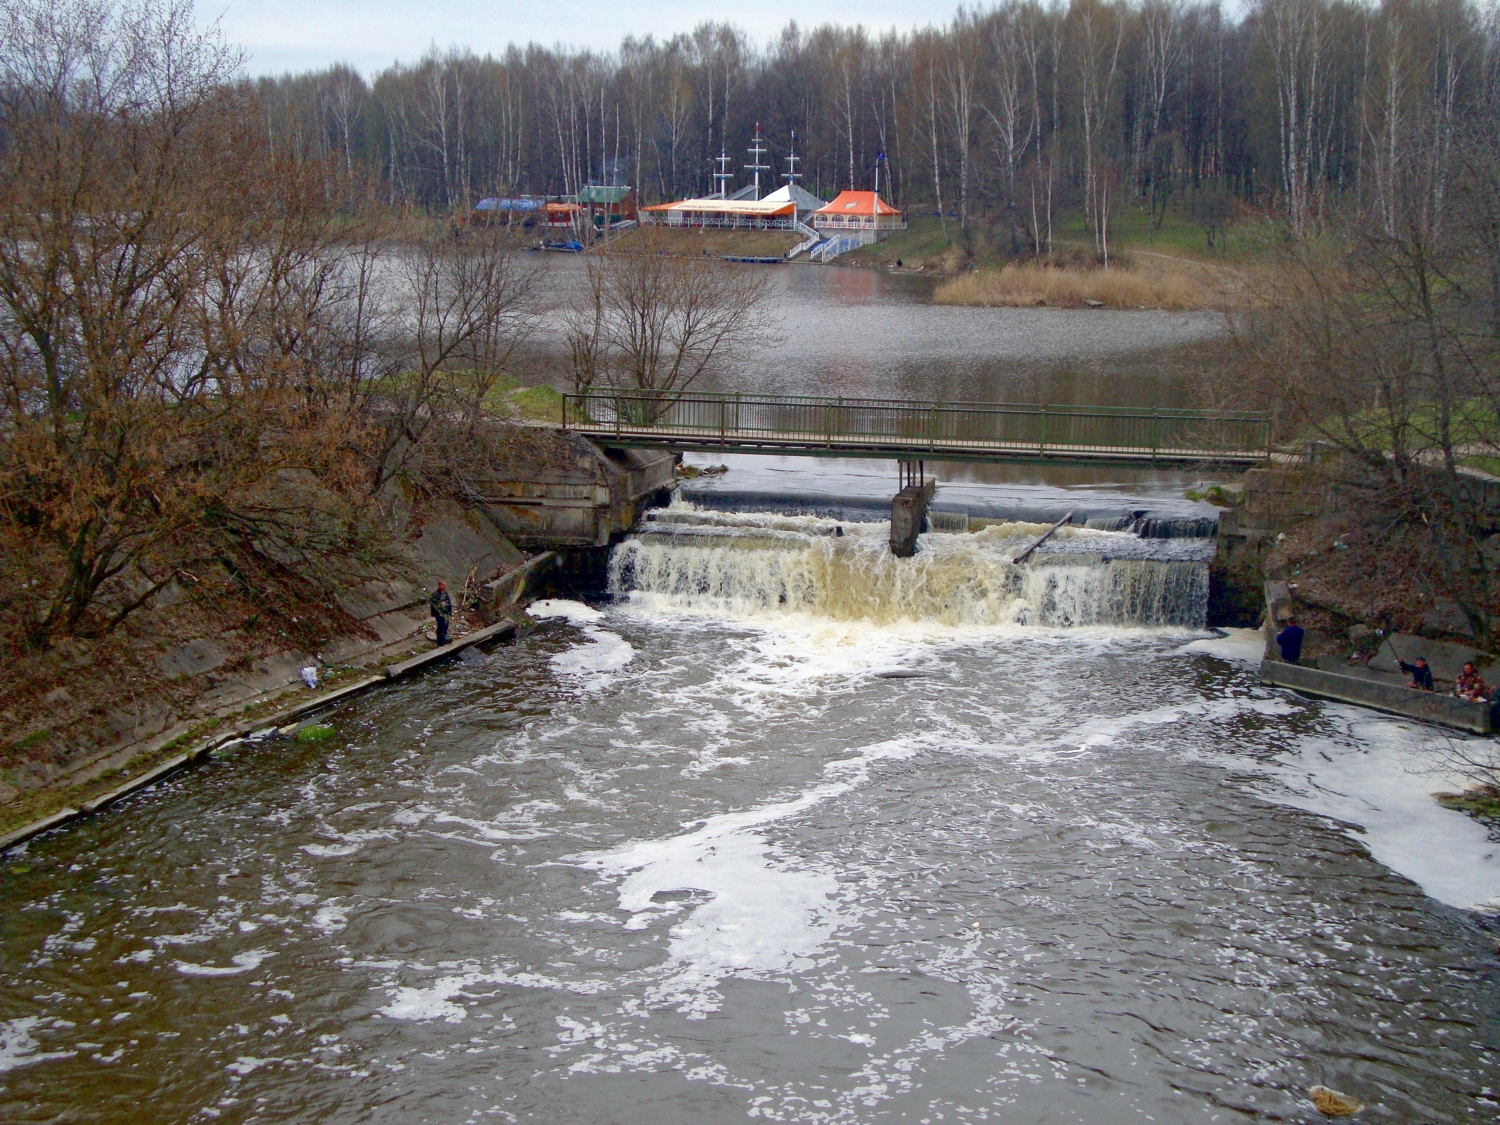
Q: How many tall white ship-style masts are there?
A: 3